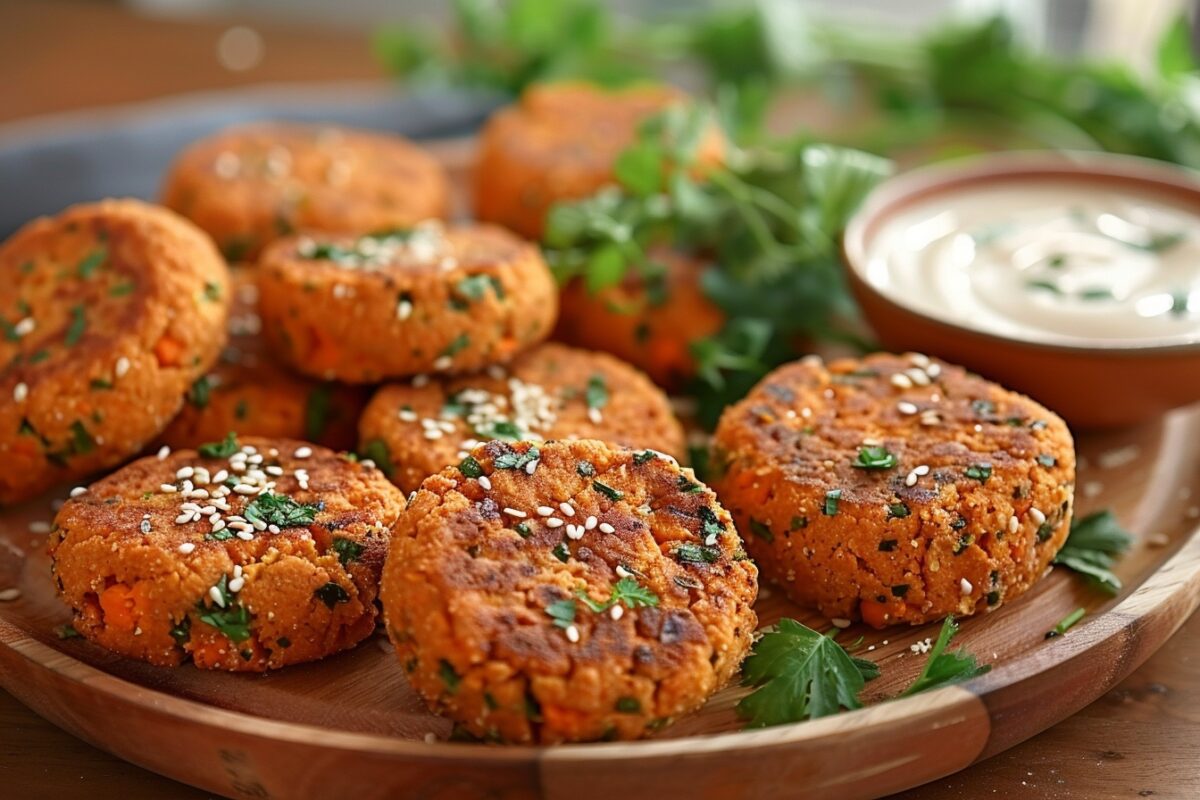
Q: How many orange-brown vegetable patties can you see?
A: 10